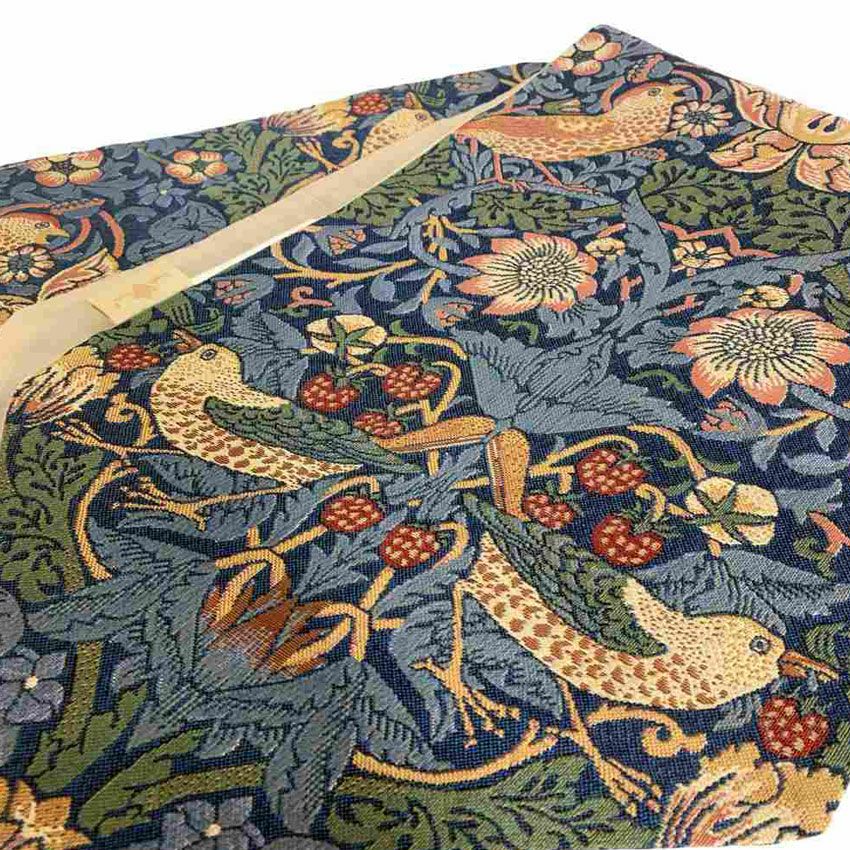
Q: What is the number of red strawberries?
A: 11